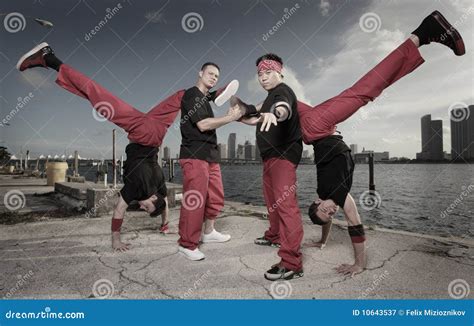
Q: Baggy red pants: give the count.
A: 4